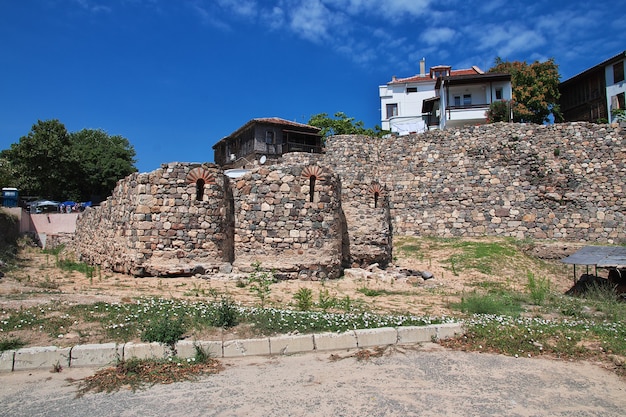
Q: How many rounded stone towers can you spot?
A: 3